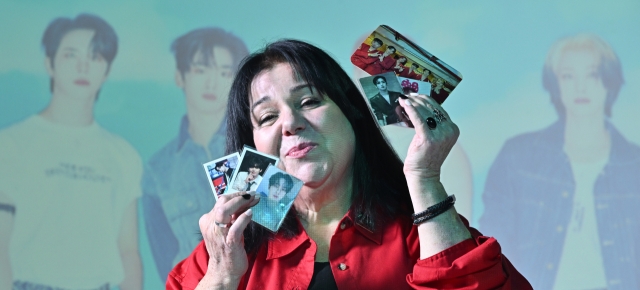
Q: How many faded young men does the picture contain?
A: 3